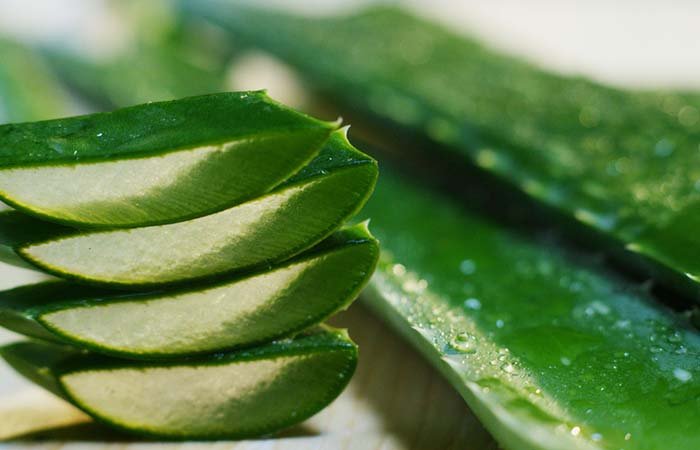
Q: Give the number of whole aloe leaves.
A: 2